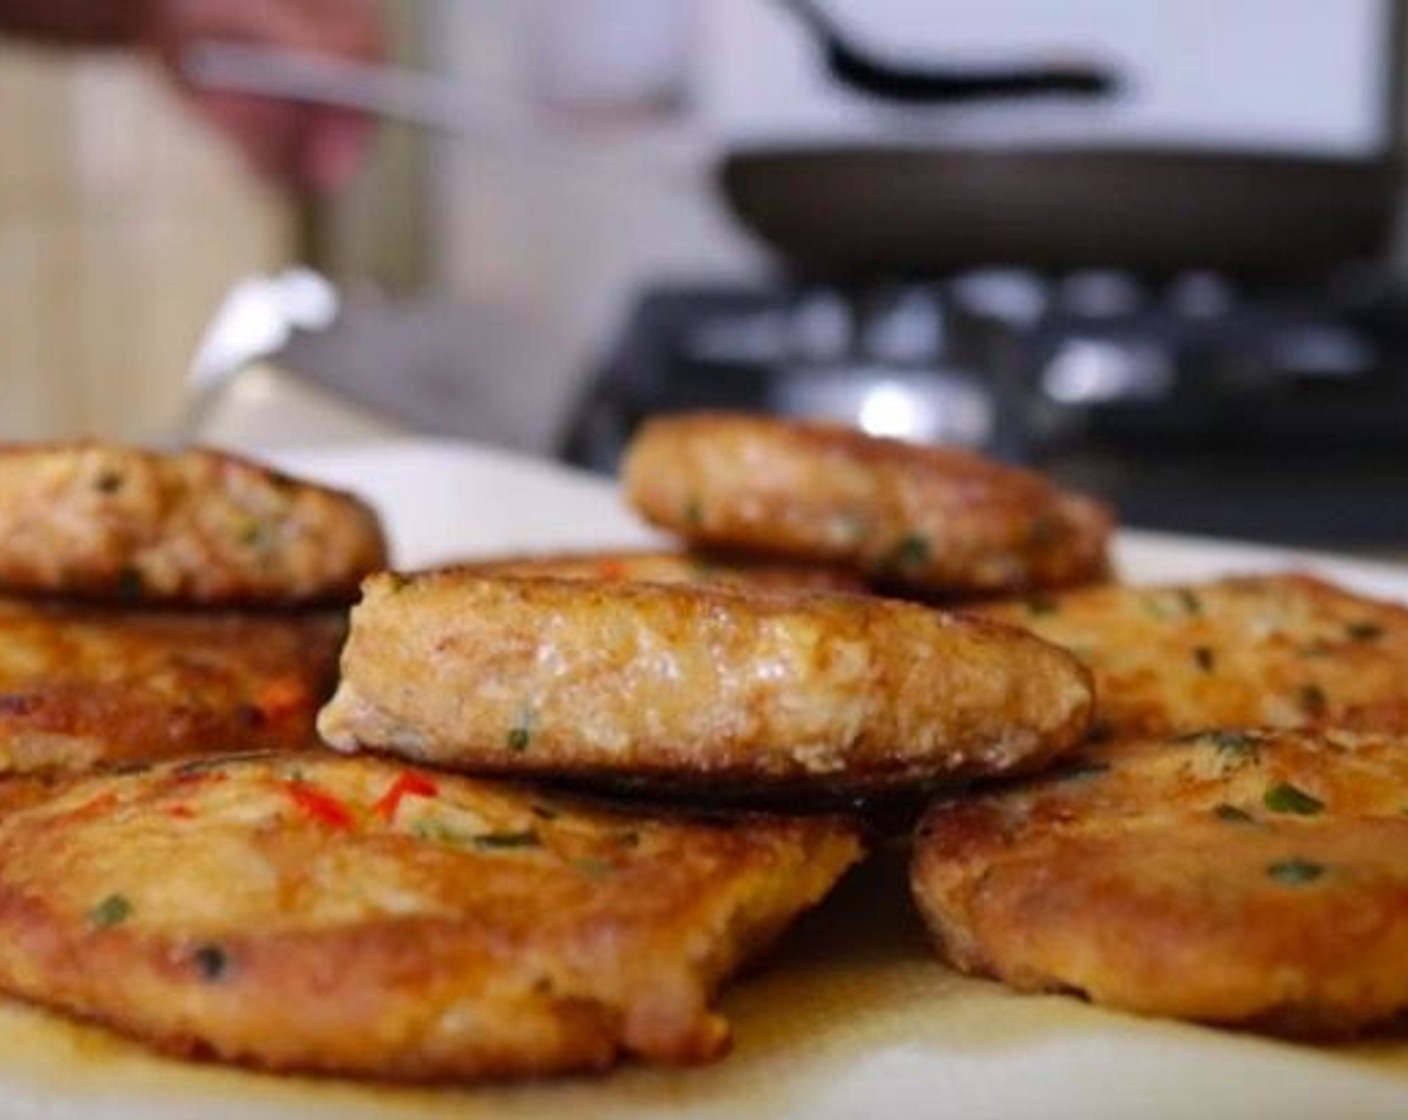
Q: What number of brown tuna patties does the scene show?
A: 8